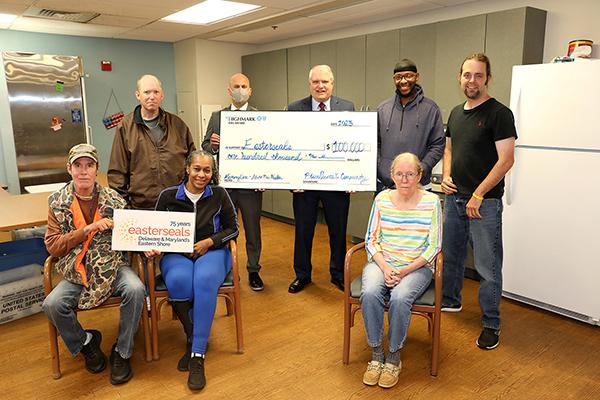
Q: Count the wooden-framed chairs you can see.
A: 3